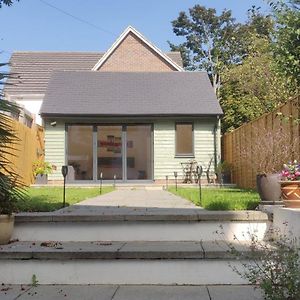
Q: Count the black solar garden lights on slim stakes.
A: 6